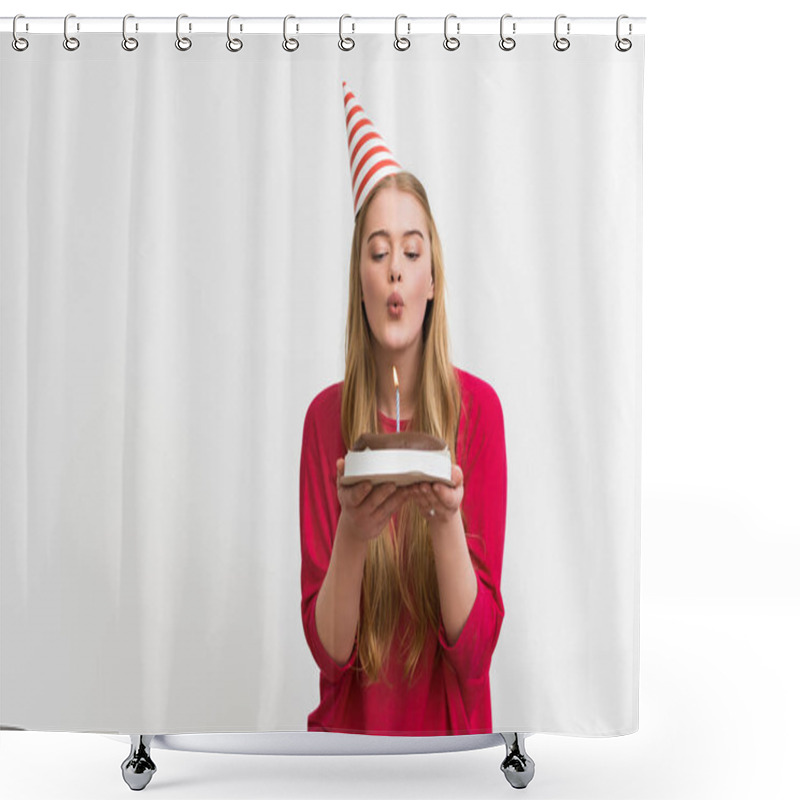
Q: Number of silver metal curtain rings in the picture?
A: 12